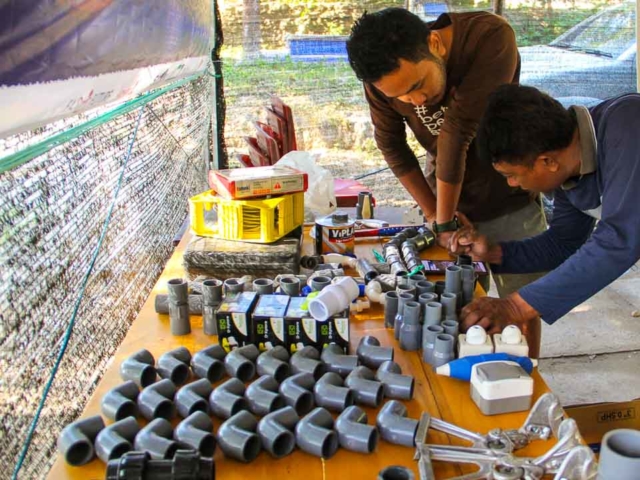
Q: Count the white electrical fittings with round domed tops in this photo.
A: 2